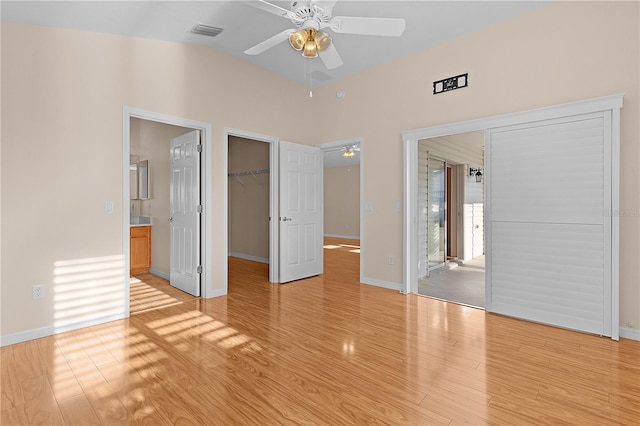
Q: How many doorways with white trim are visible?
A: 4